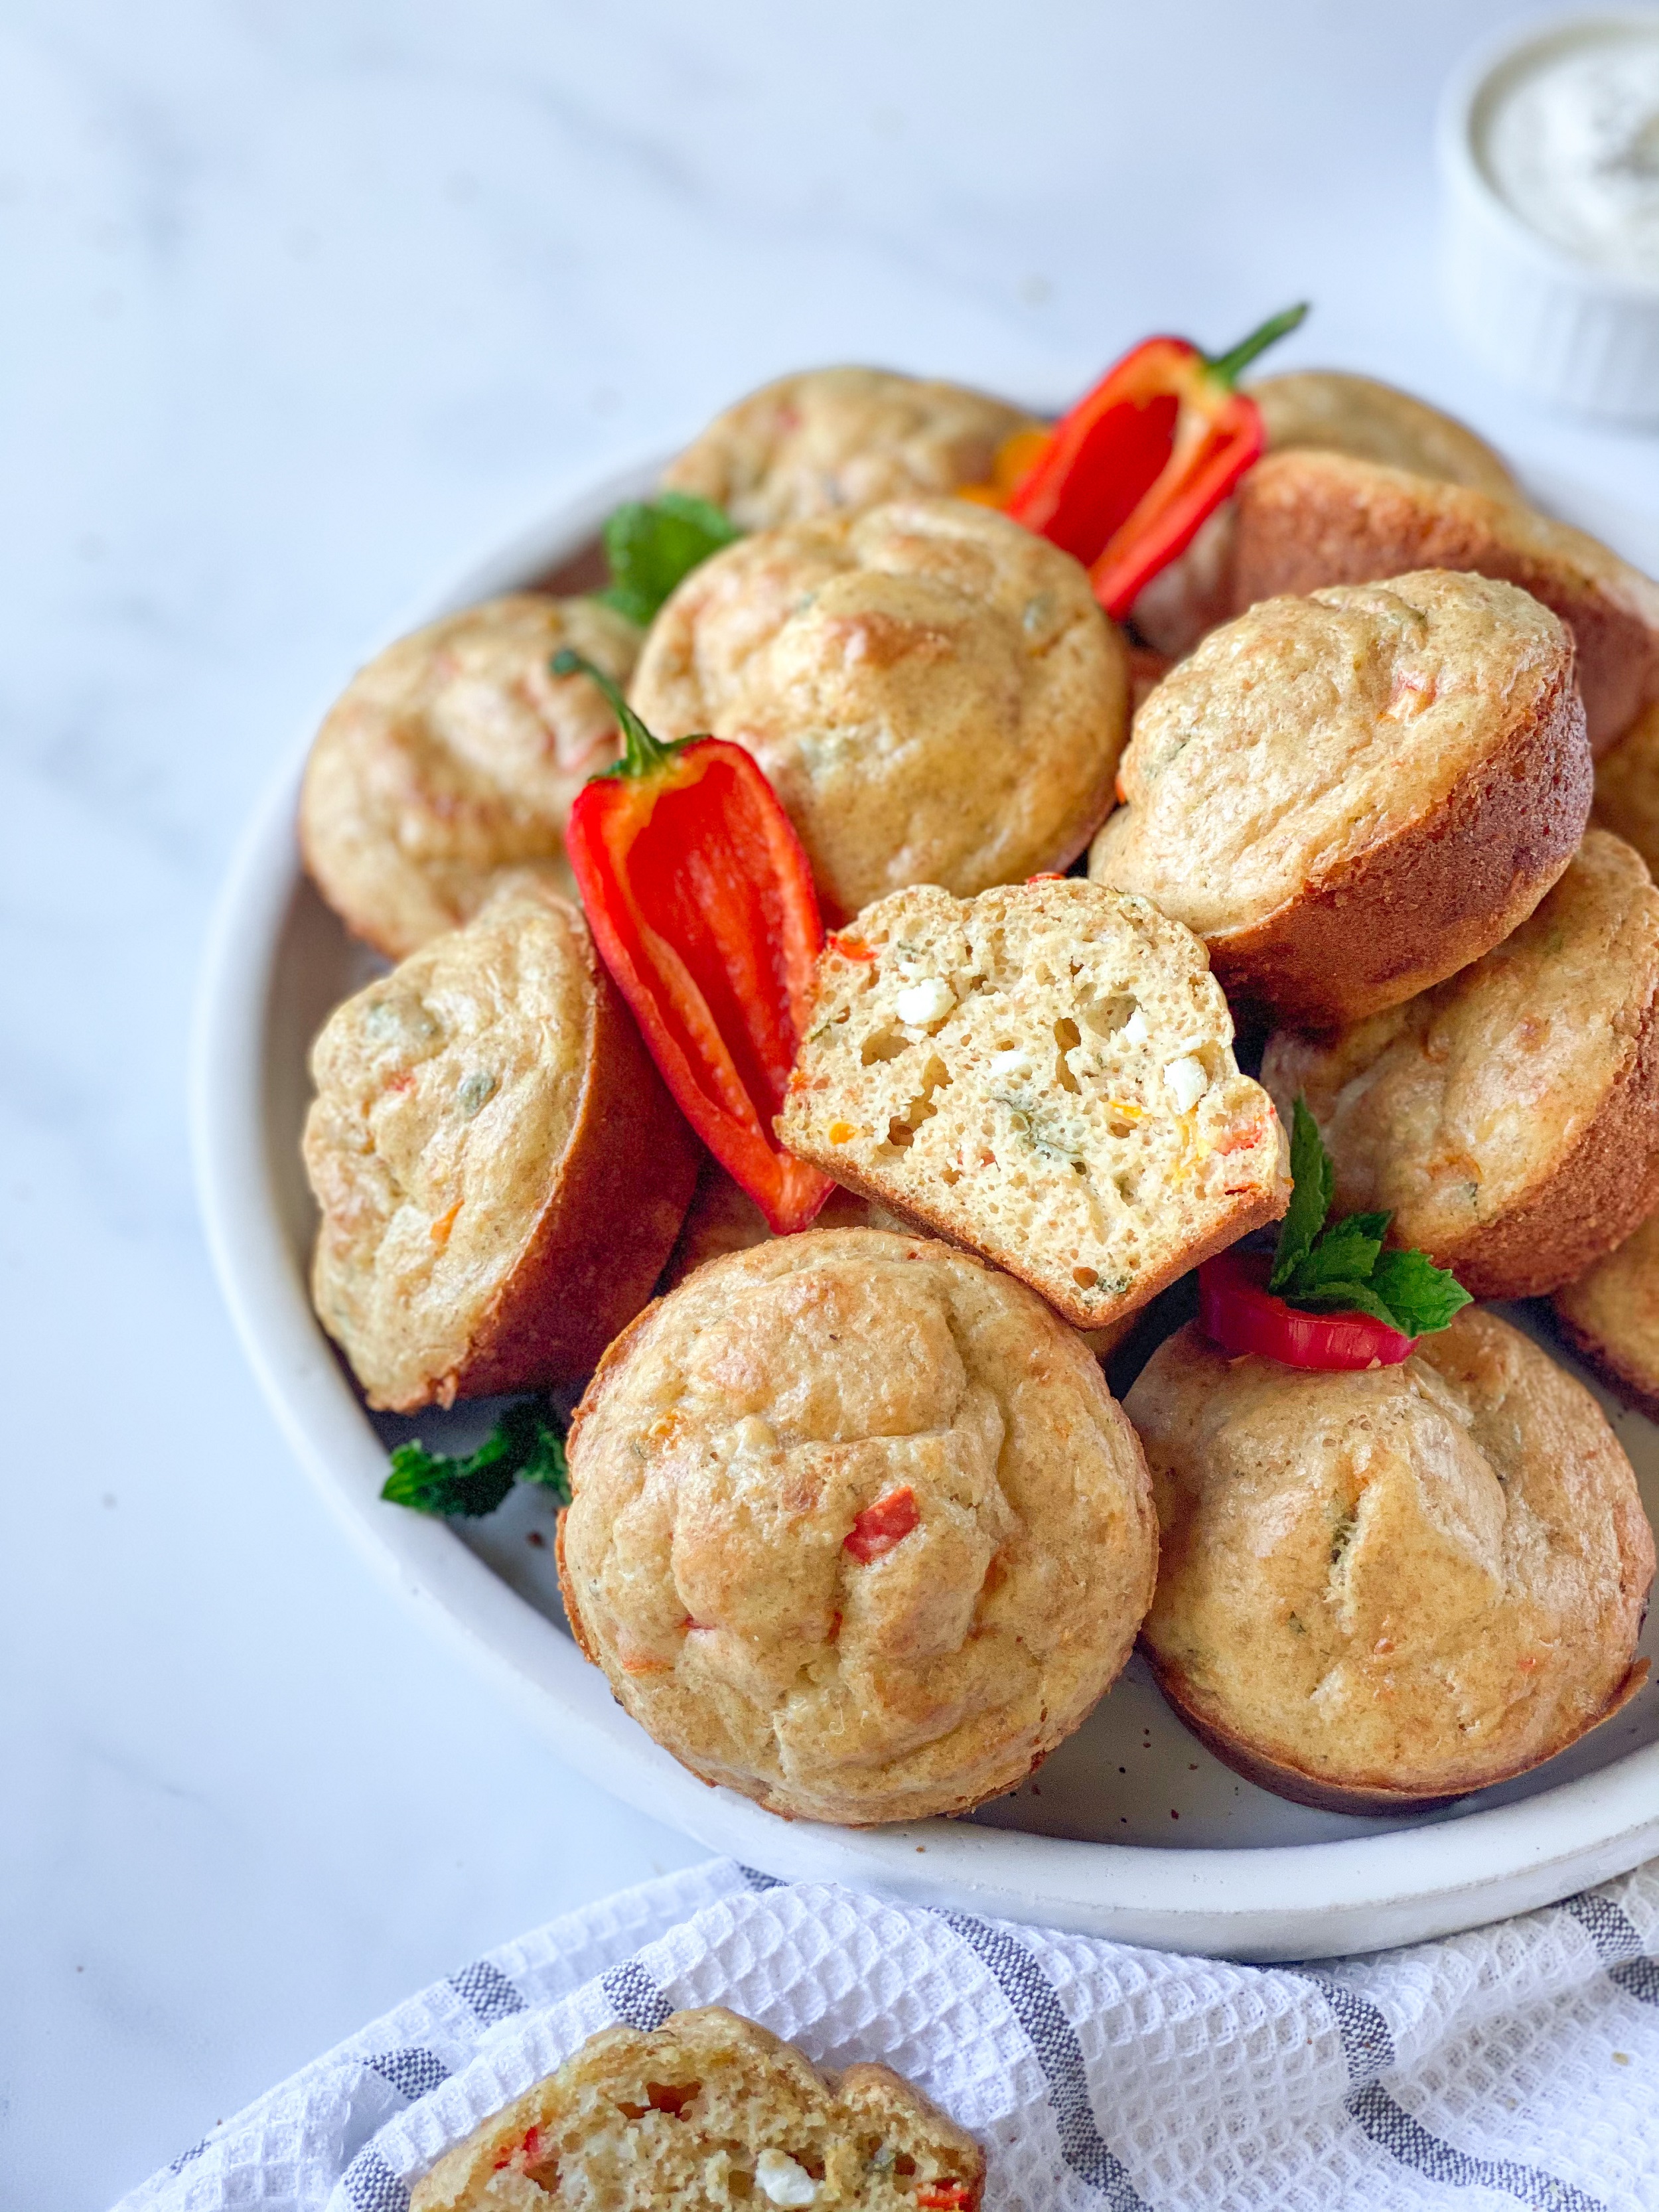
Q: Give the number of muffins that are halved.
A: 2